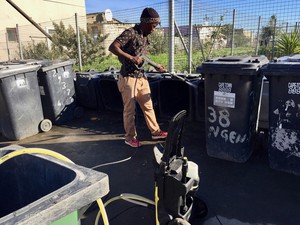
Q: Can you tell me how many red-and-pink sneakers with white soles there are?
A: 2